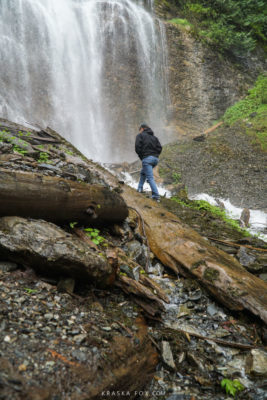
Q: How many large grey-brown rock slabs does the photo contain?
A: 1